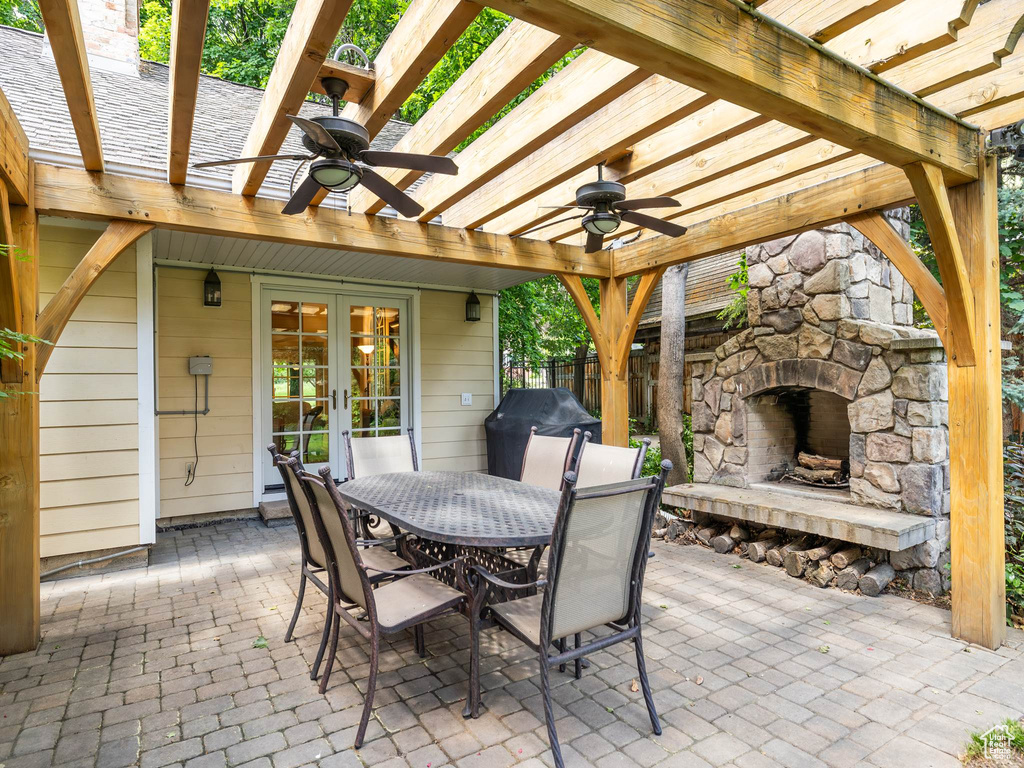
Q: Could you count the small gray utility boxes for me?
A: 1